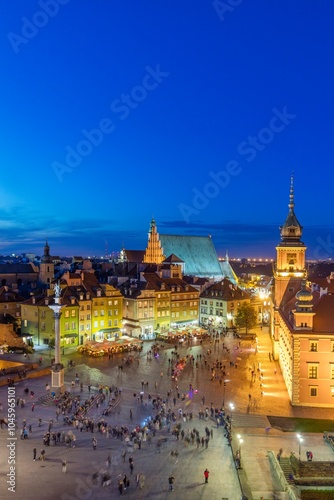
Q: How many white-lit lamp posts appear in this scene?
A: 3